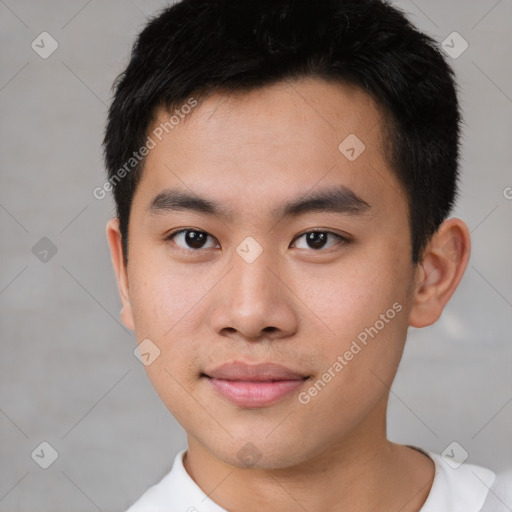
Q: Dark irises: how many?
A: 2